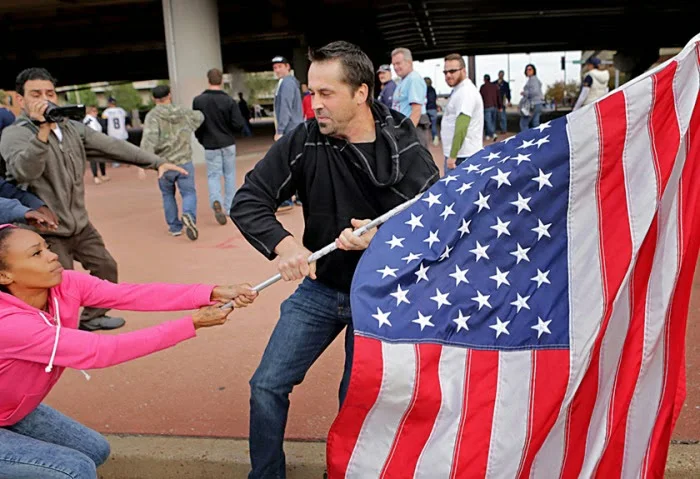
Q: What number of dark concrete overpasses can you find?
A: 1